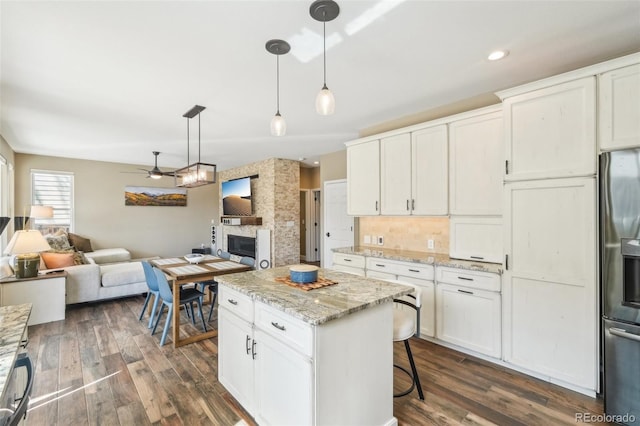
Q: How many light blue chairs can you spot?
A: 4